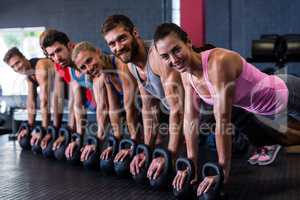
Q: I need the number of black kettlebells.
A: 12